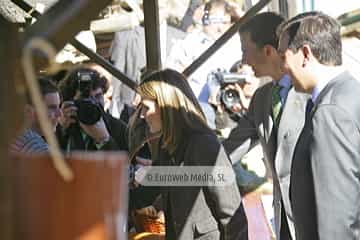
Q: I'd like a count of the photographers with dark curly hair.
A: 1